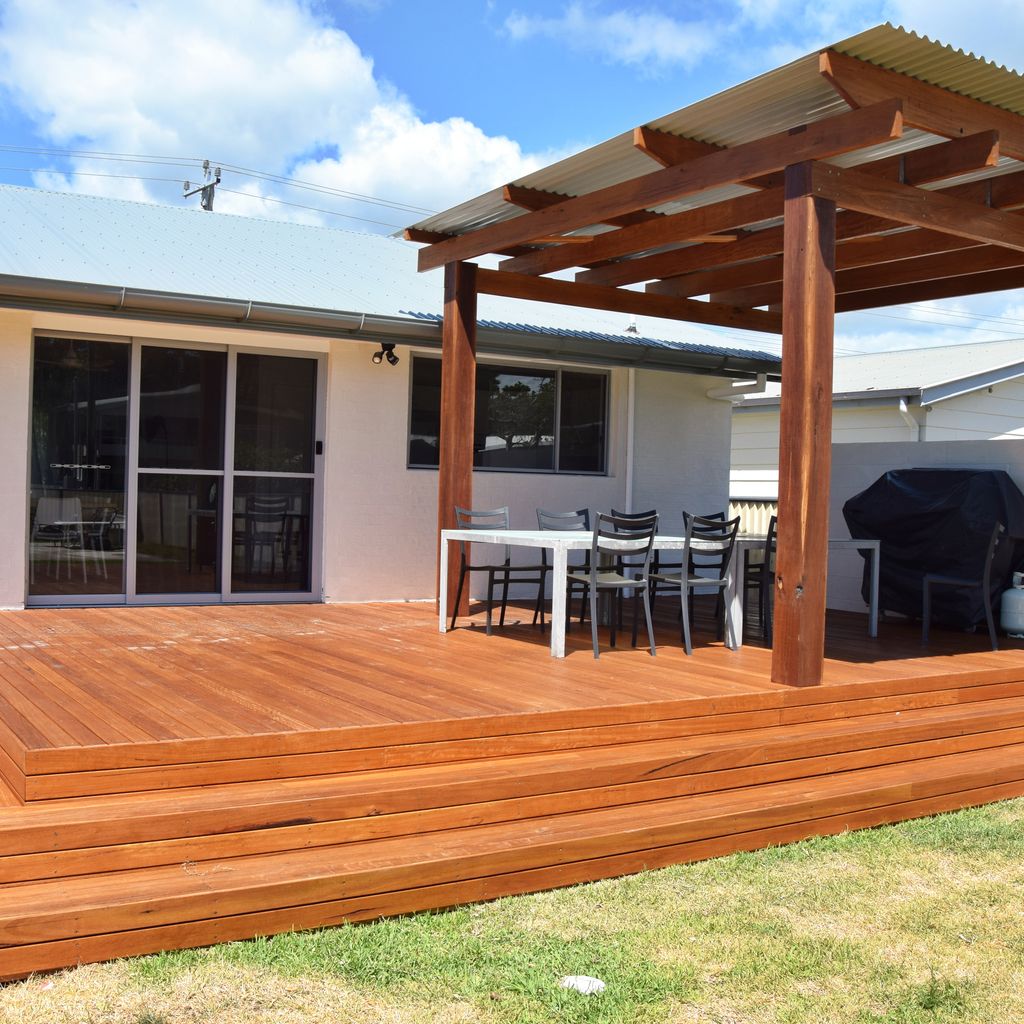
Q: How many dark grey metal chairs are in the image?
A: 8